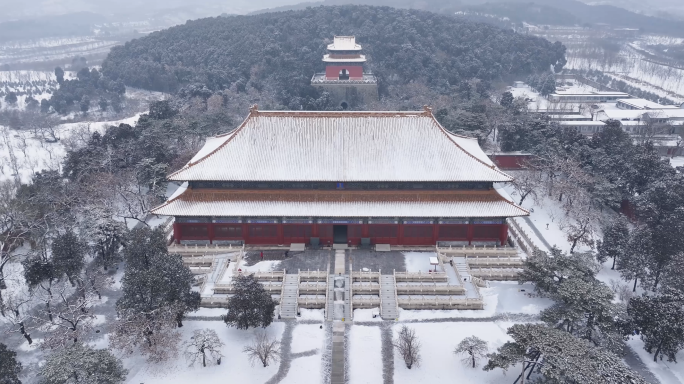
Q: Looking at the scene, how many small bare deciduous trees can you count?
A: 4